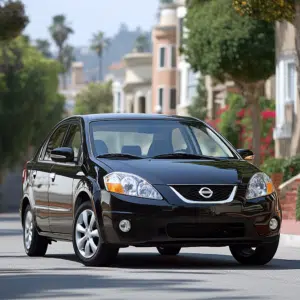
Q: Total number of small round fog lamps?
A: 2